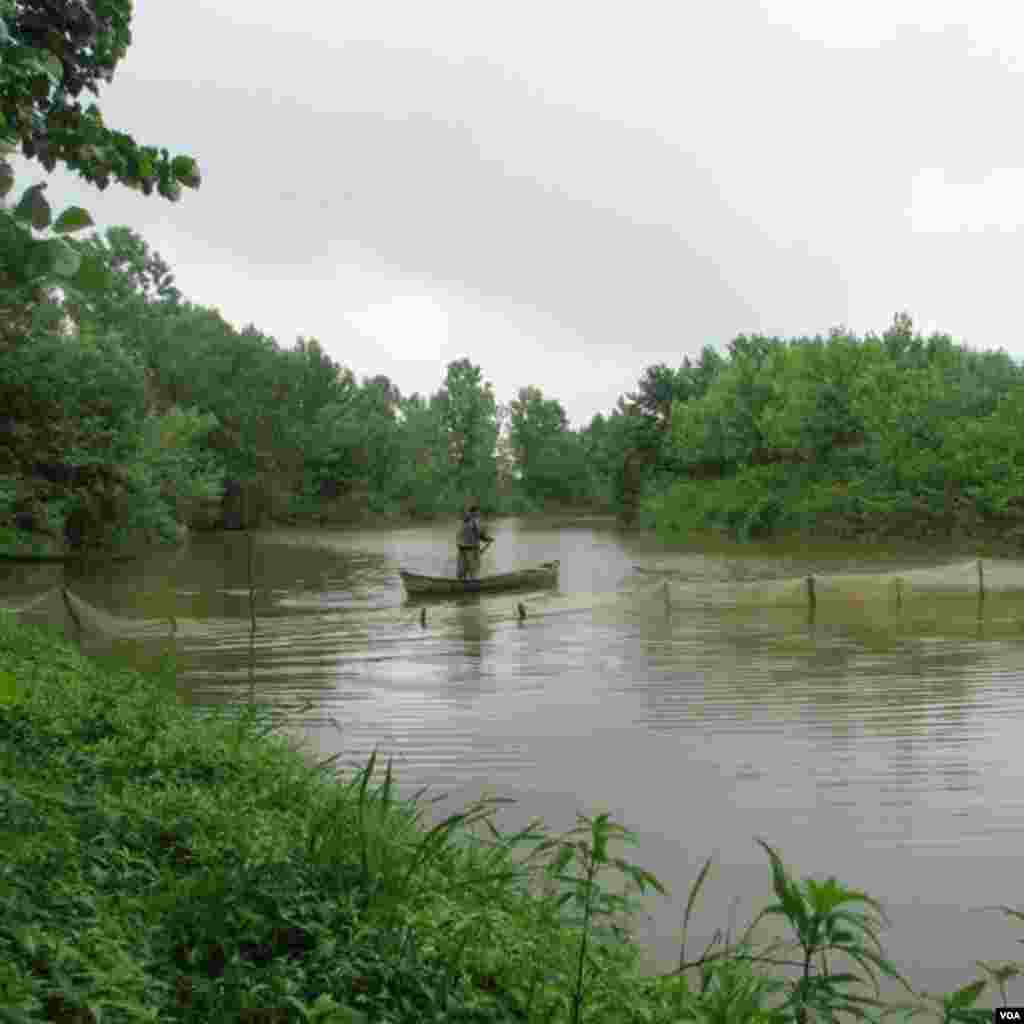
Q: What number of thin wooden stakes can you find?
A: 9